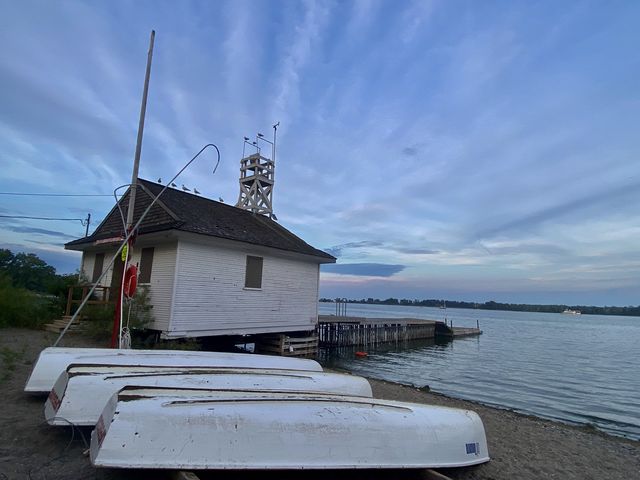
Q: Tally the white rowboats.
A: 3